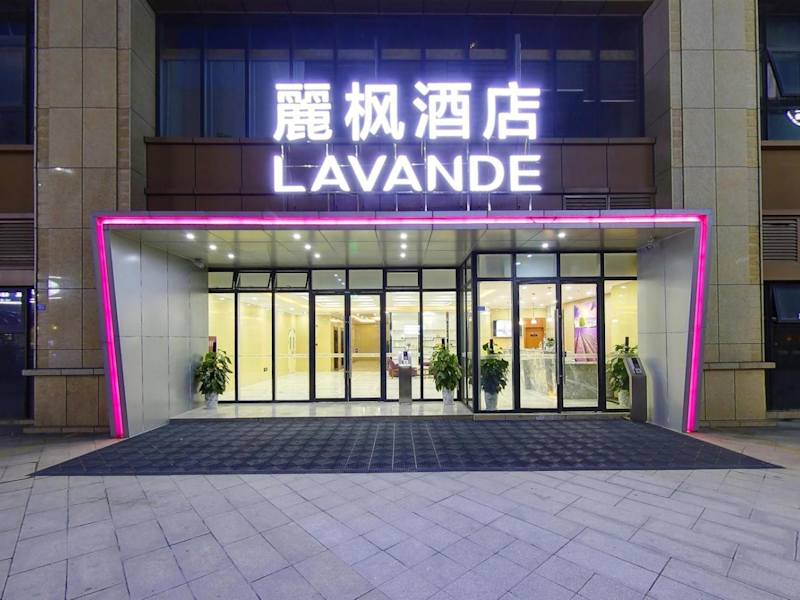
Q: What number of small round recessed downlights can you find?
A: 11